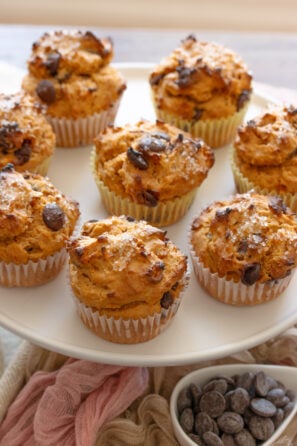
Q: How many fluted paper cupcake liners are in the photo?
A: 8